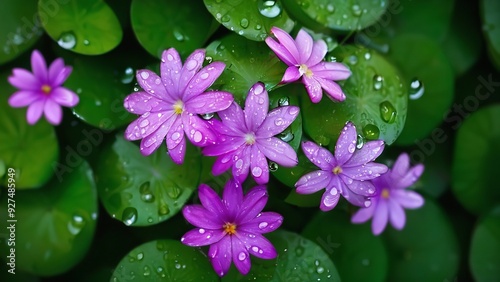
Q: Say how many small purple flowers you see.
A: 7